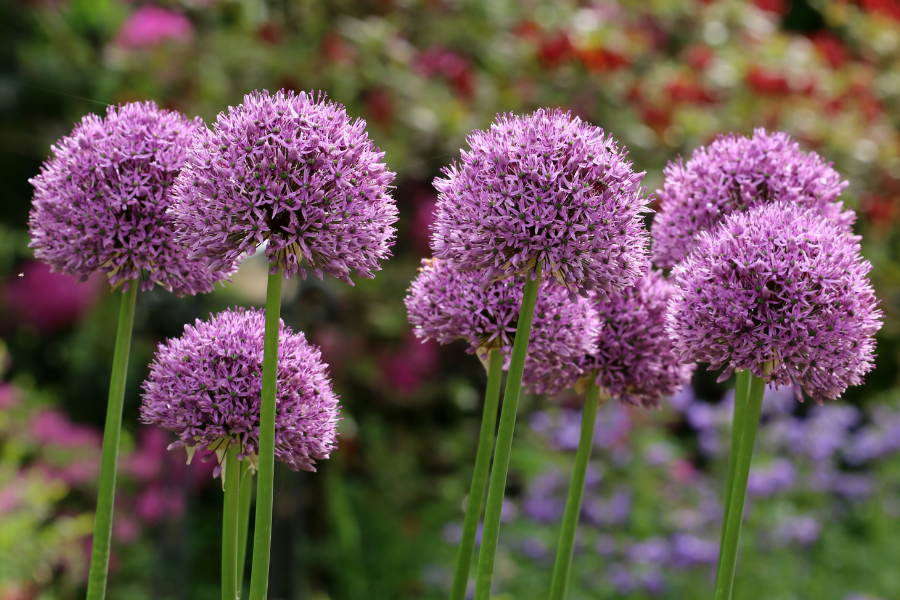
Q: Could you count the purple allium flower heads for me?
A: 8